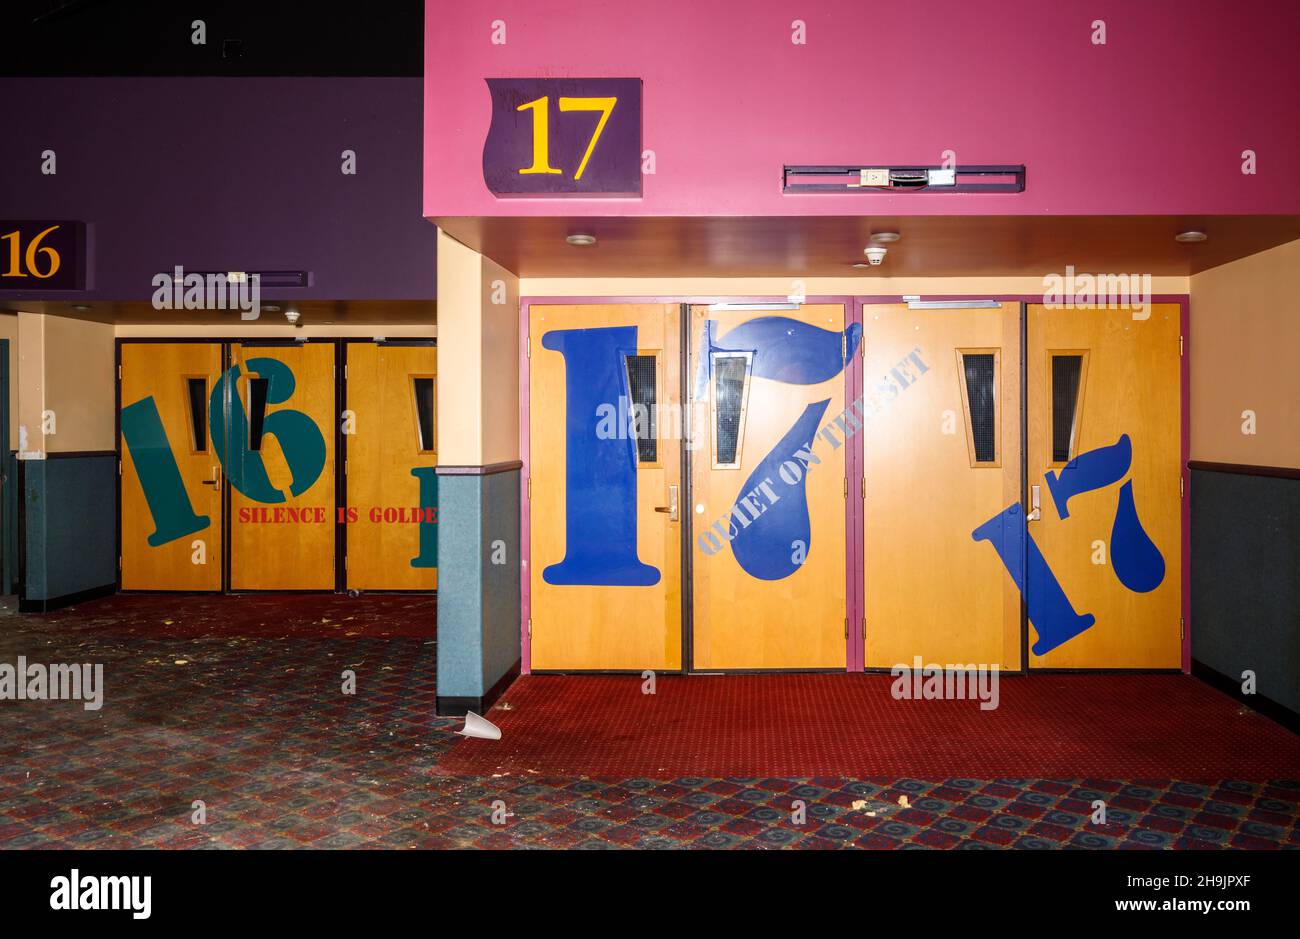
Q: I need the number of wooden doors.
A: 7